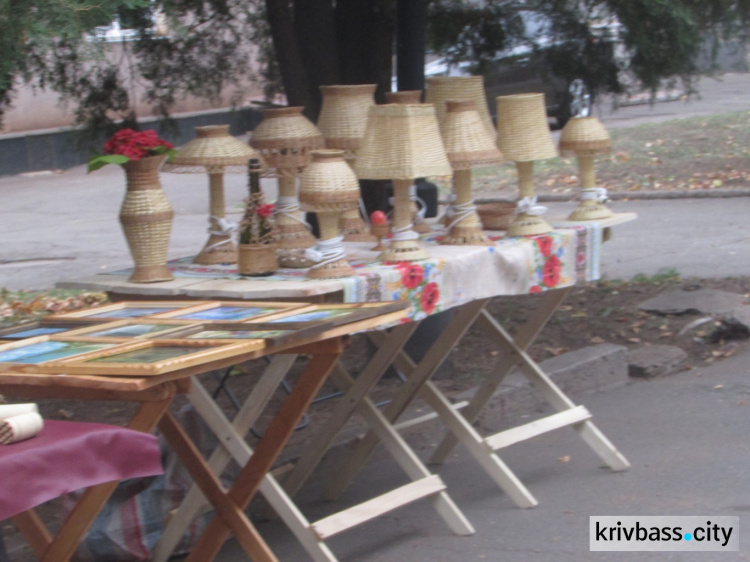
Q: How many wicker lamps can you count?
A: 10